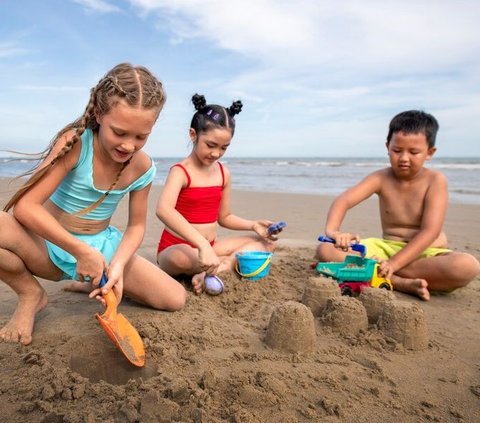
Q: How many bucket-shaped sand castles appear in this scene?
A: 5